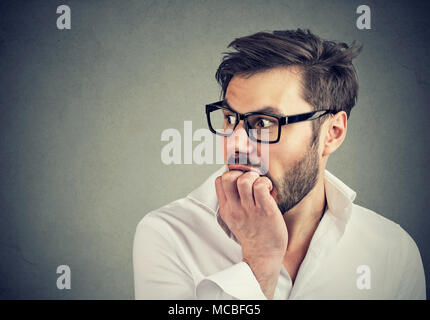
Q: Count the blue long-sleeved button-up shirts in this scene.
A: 0